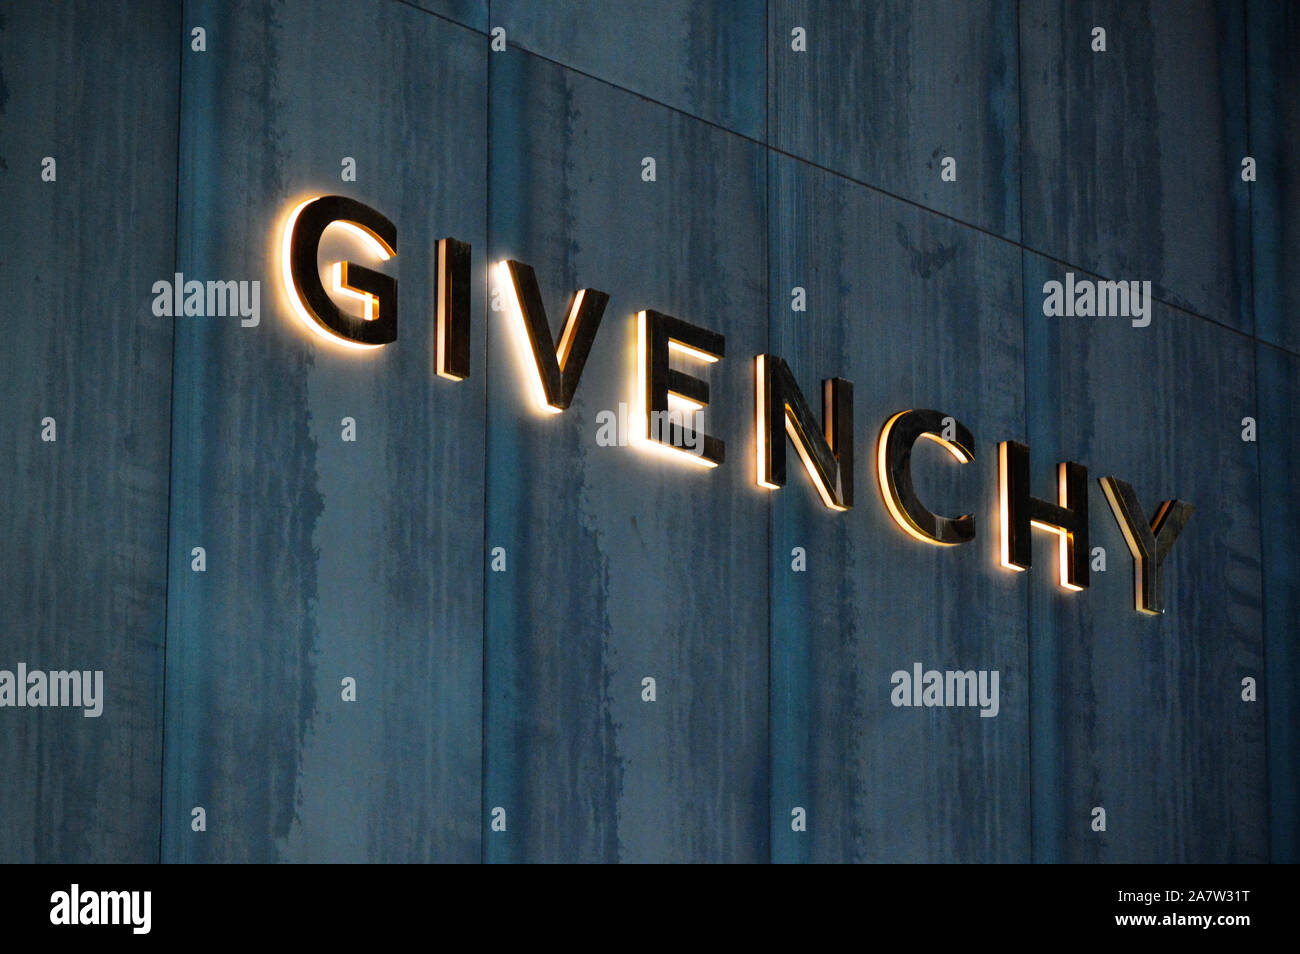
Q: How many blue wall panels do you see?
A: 11